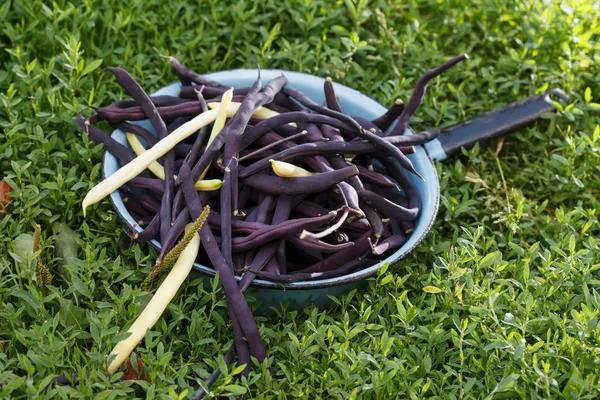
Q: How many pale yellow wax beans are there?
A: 6